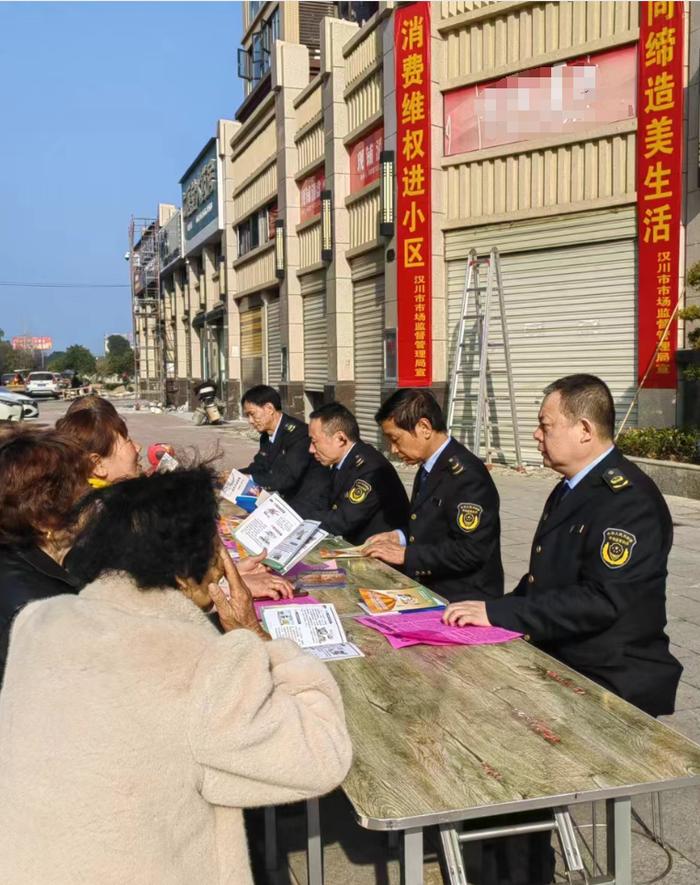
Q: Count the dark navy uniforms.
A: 4